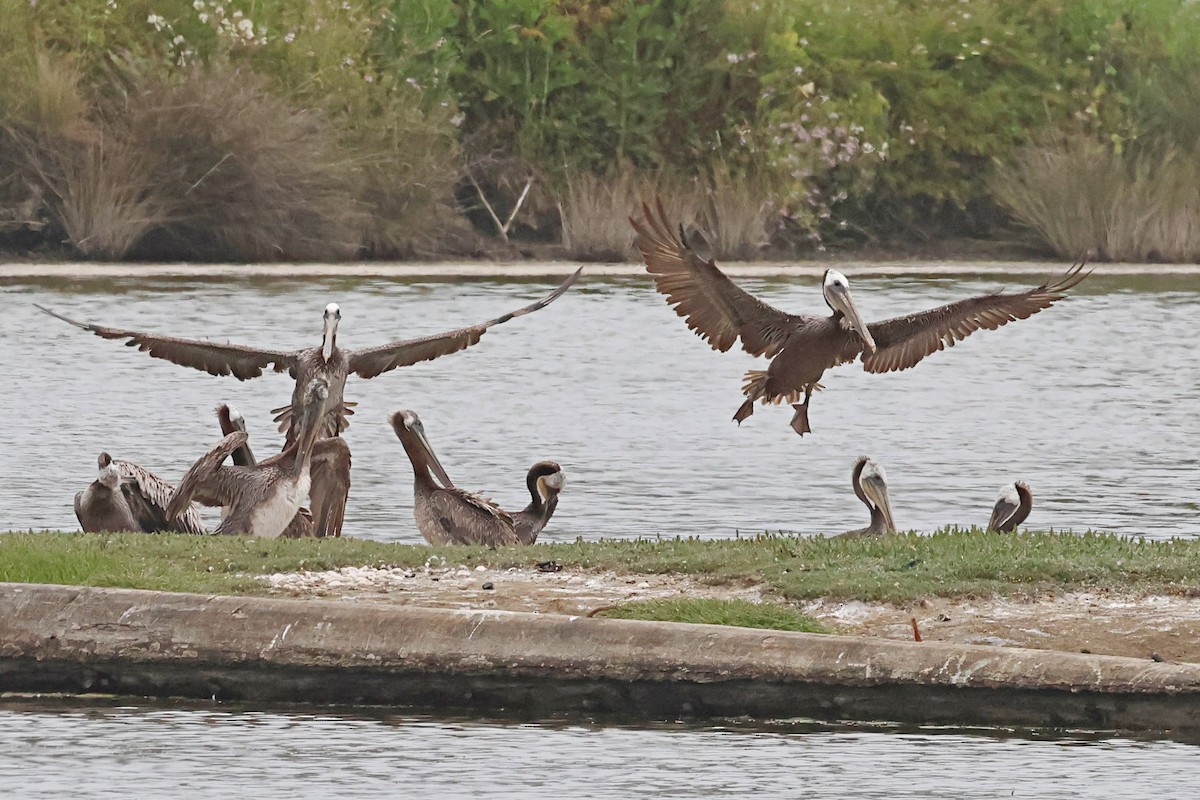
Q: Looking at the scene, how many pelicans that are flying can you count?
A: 2